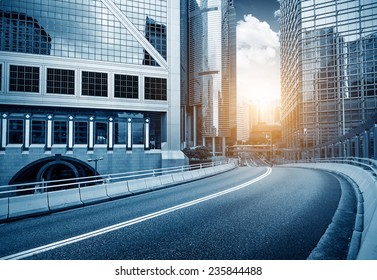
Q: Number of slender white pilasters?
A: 8